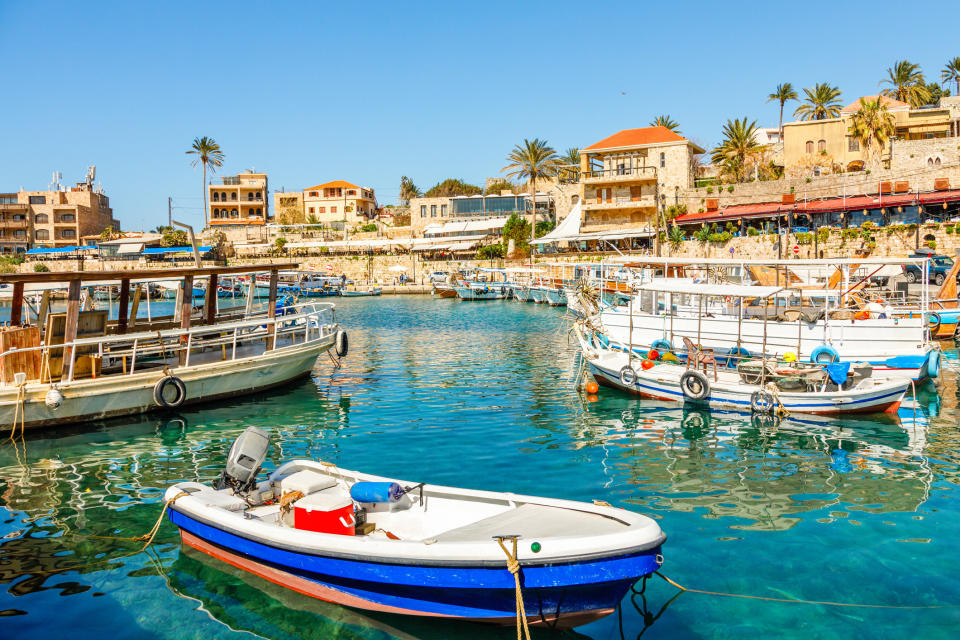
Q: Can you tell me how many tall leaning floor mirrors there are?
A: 0